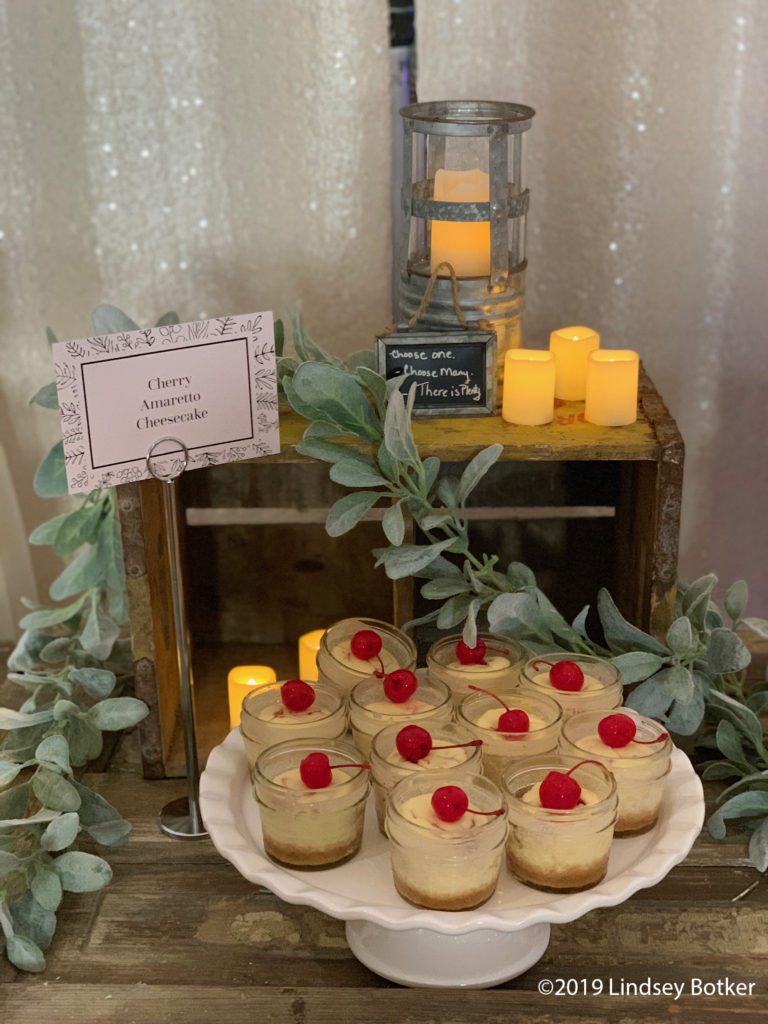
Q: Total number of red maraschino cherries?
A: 11